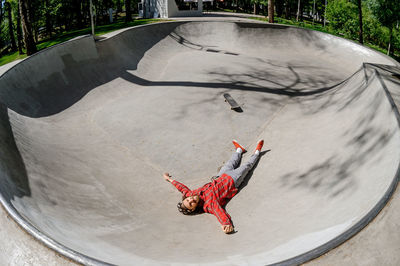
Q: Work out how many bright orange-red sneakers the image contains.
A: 2